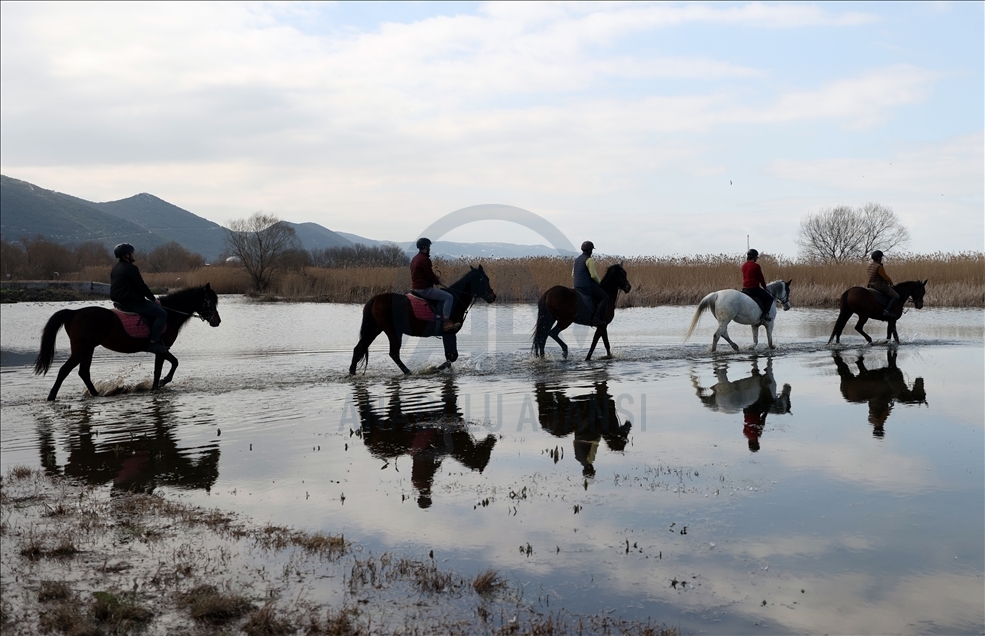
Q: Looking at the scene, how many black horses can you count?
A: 4